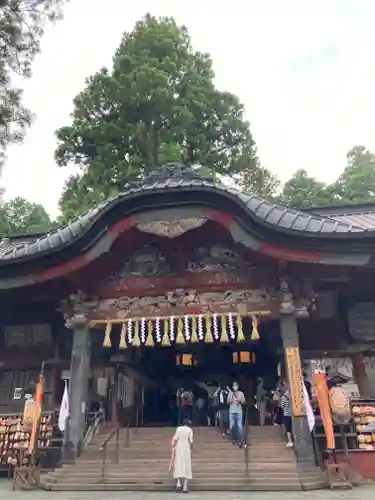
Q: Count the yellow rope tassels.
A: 11